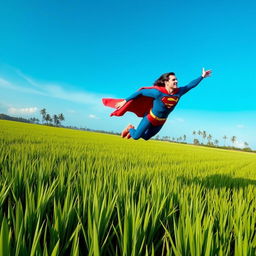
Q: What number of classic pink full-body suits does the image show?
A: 0